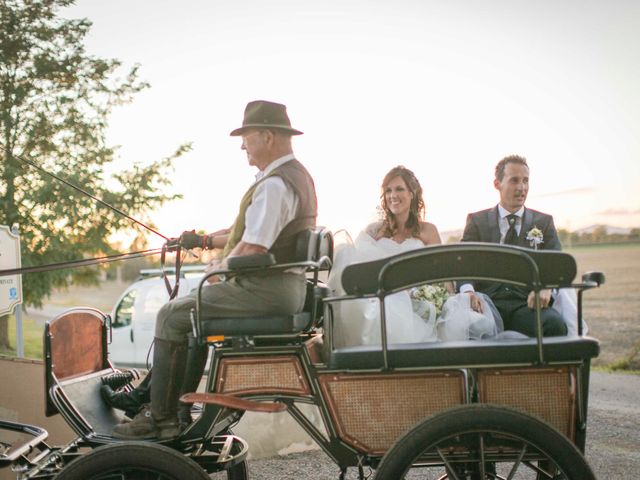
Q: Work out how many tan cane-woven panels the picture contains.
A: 3